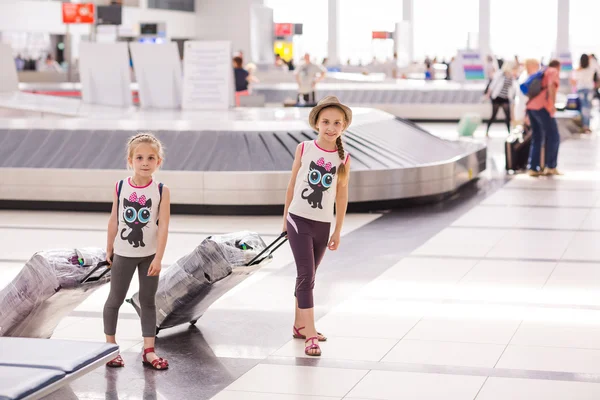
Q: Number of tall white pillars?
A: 4